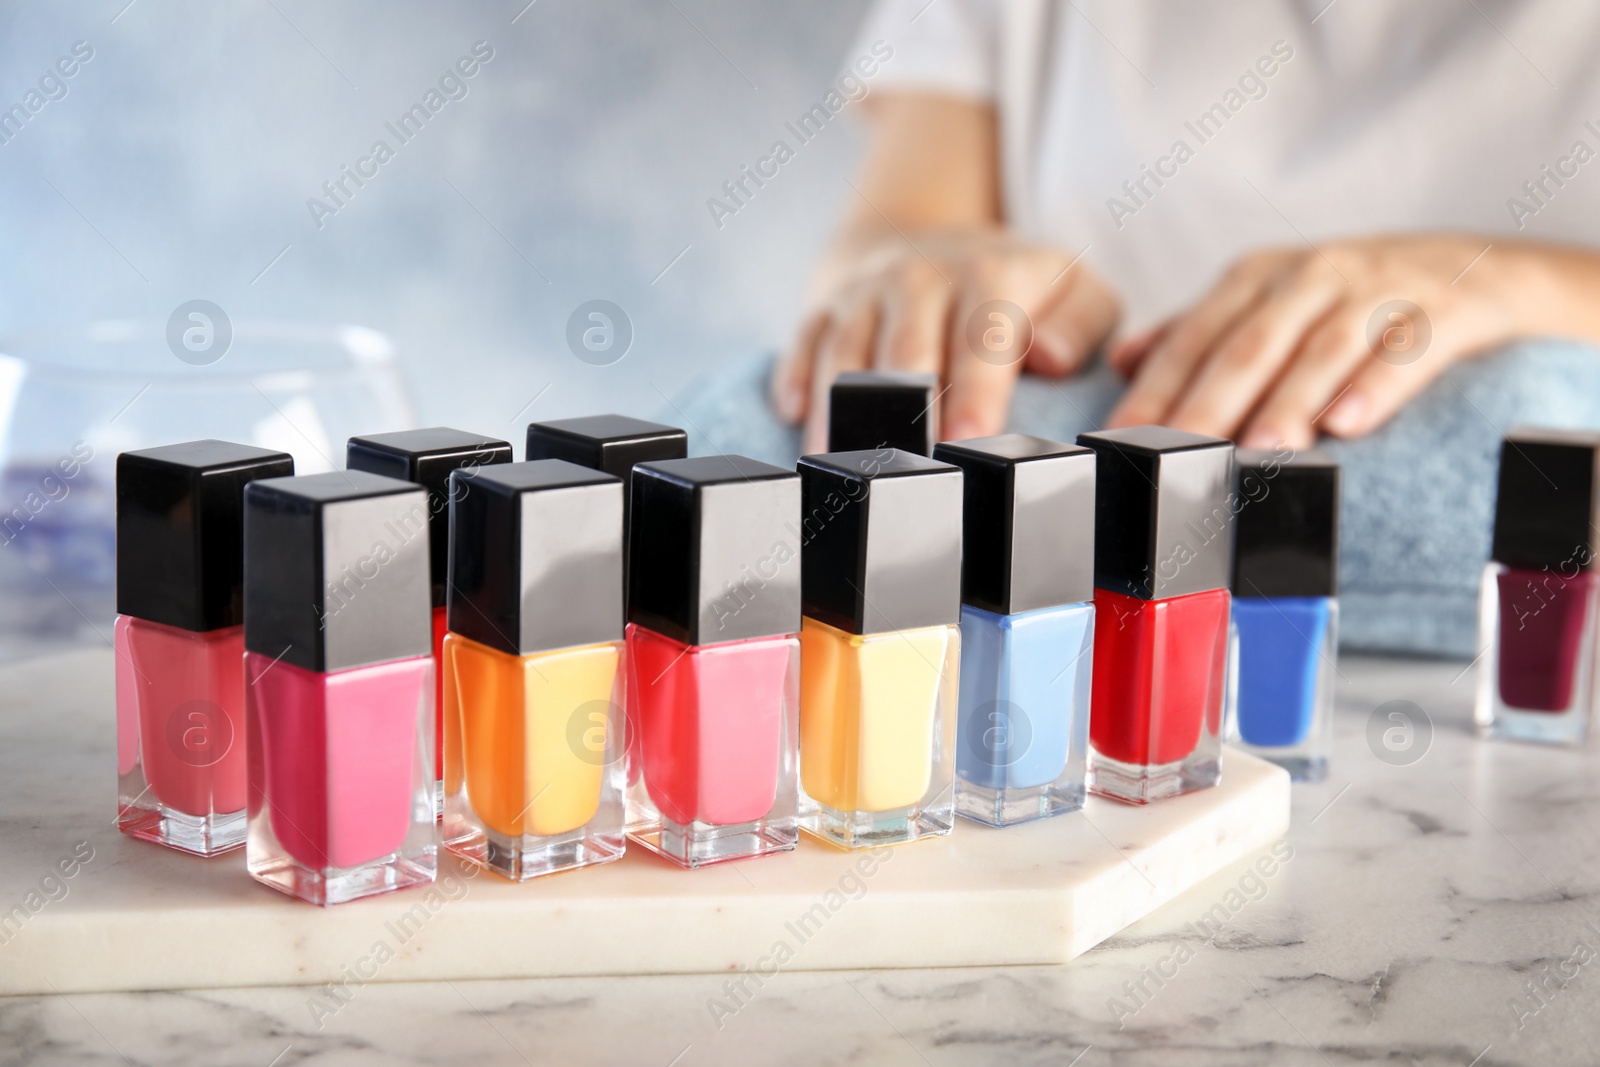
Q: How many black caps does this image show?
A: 12